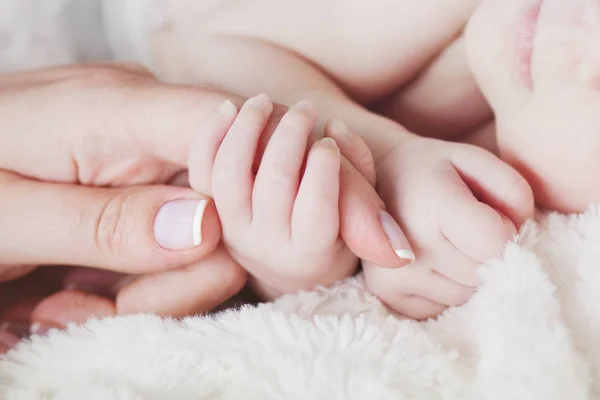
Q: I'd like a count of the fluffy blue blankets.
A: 0